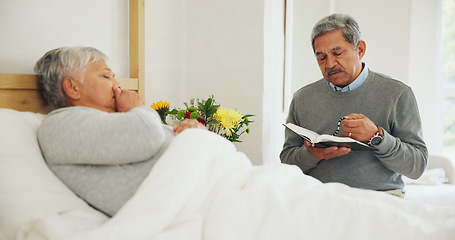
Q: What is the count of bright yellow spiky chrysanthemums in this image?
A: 1